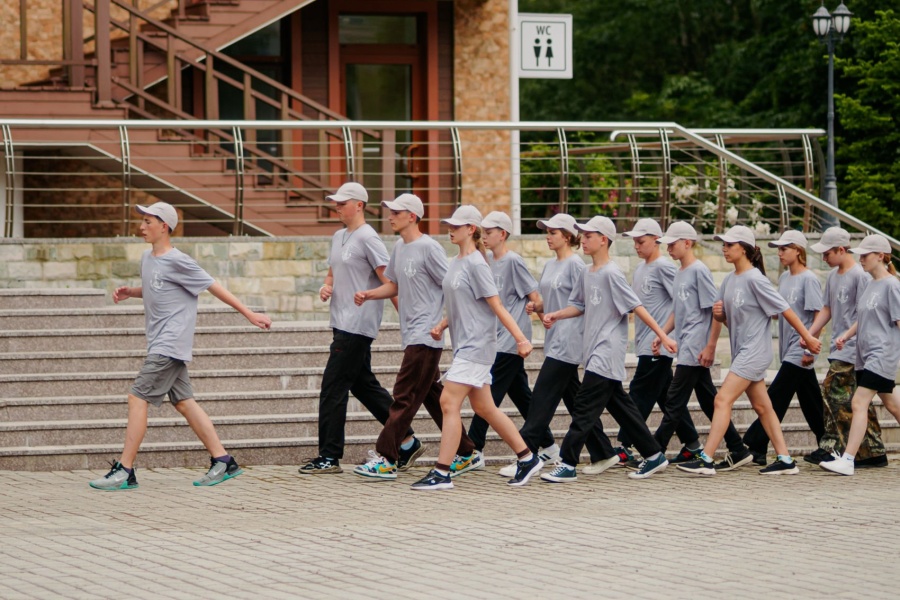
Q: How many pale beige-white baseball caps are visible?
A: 13